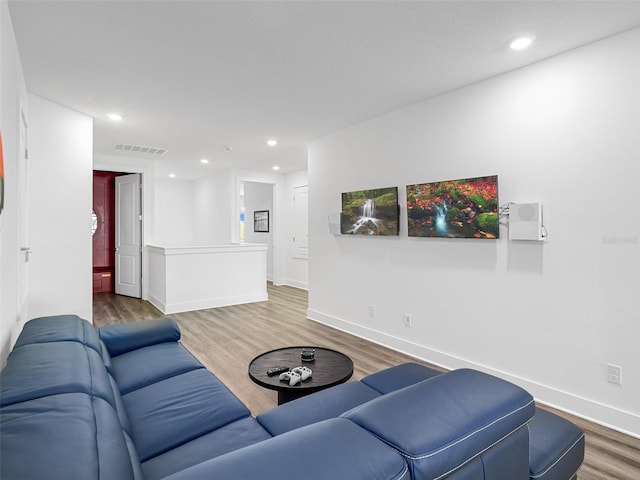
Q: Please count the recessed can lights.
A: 6